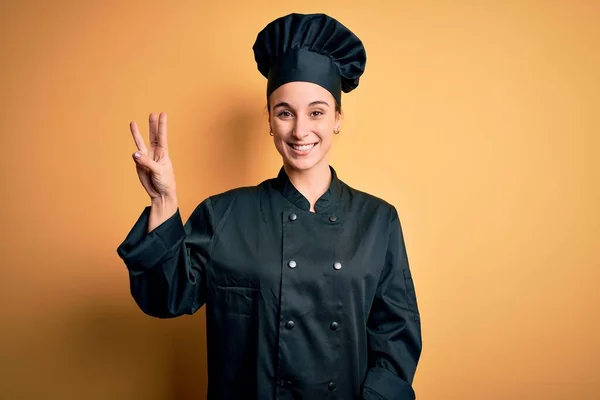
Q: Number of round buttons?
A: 8